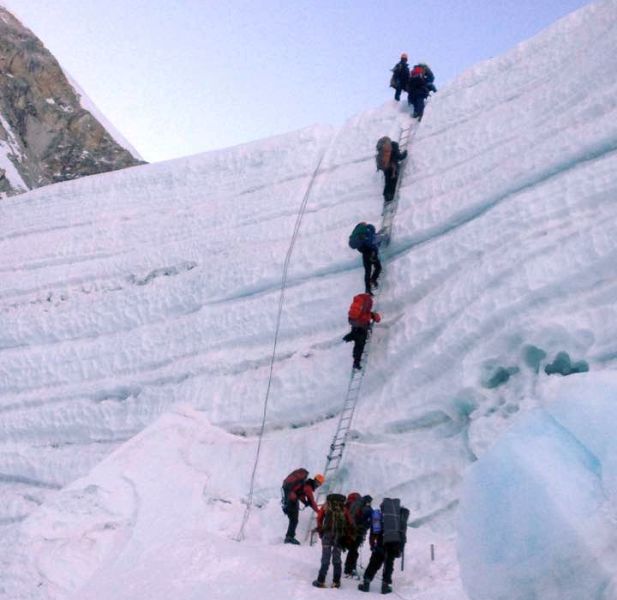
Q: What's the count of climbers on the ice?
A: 9